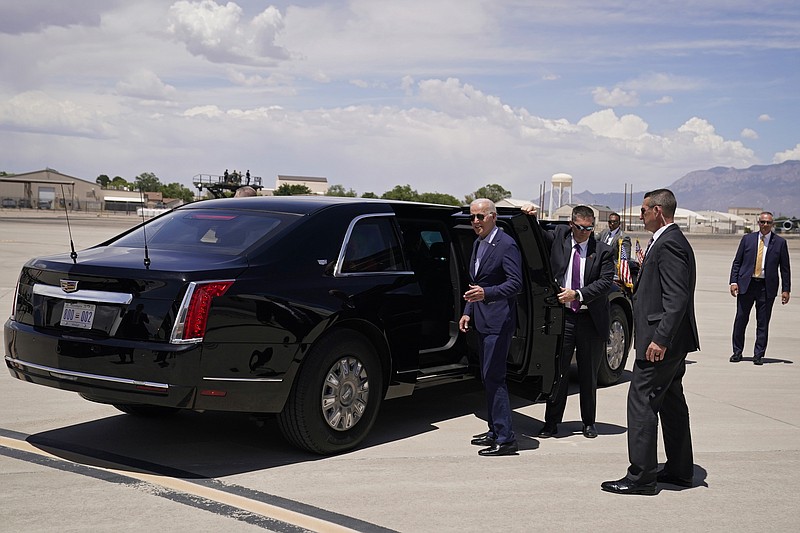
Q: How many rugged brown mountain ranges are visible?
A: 1